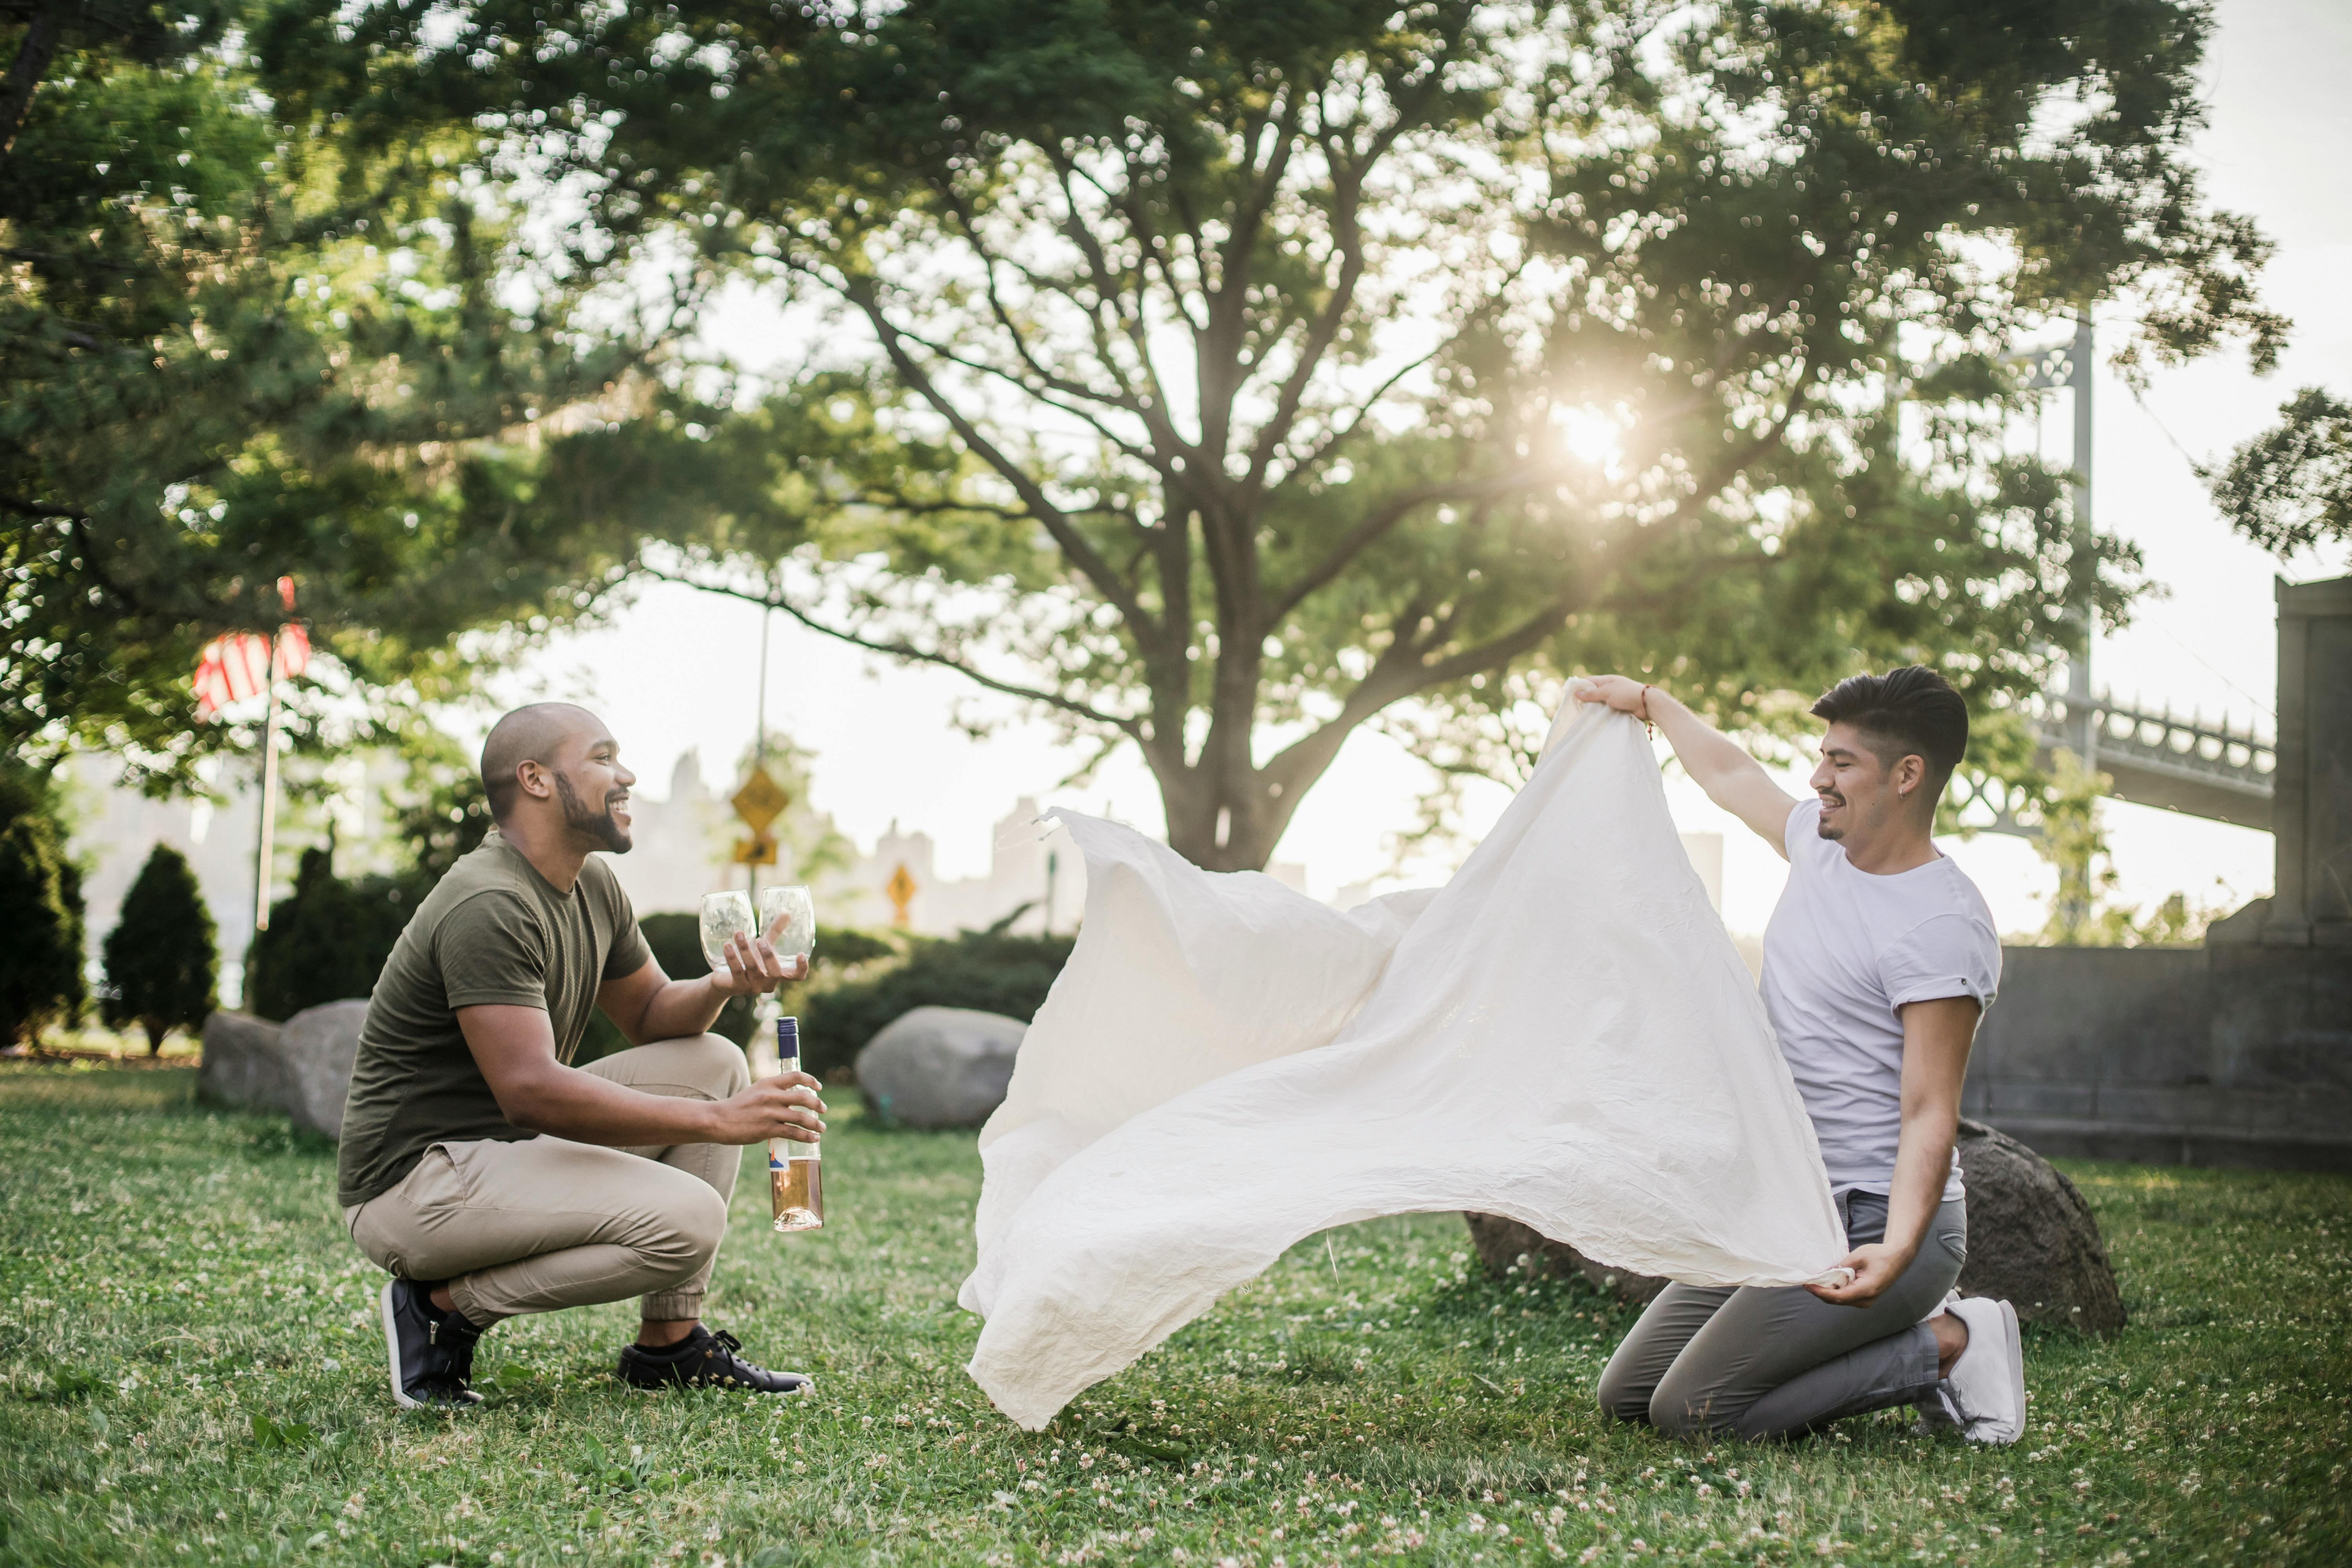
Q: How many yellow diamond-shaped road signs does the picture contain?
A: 2